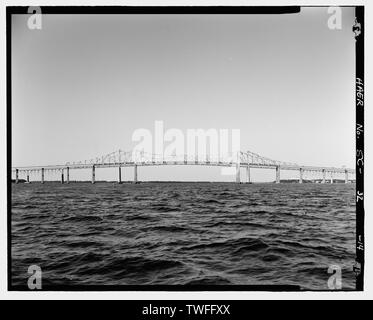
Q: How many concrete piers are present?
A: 15